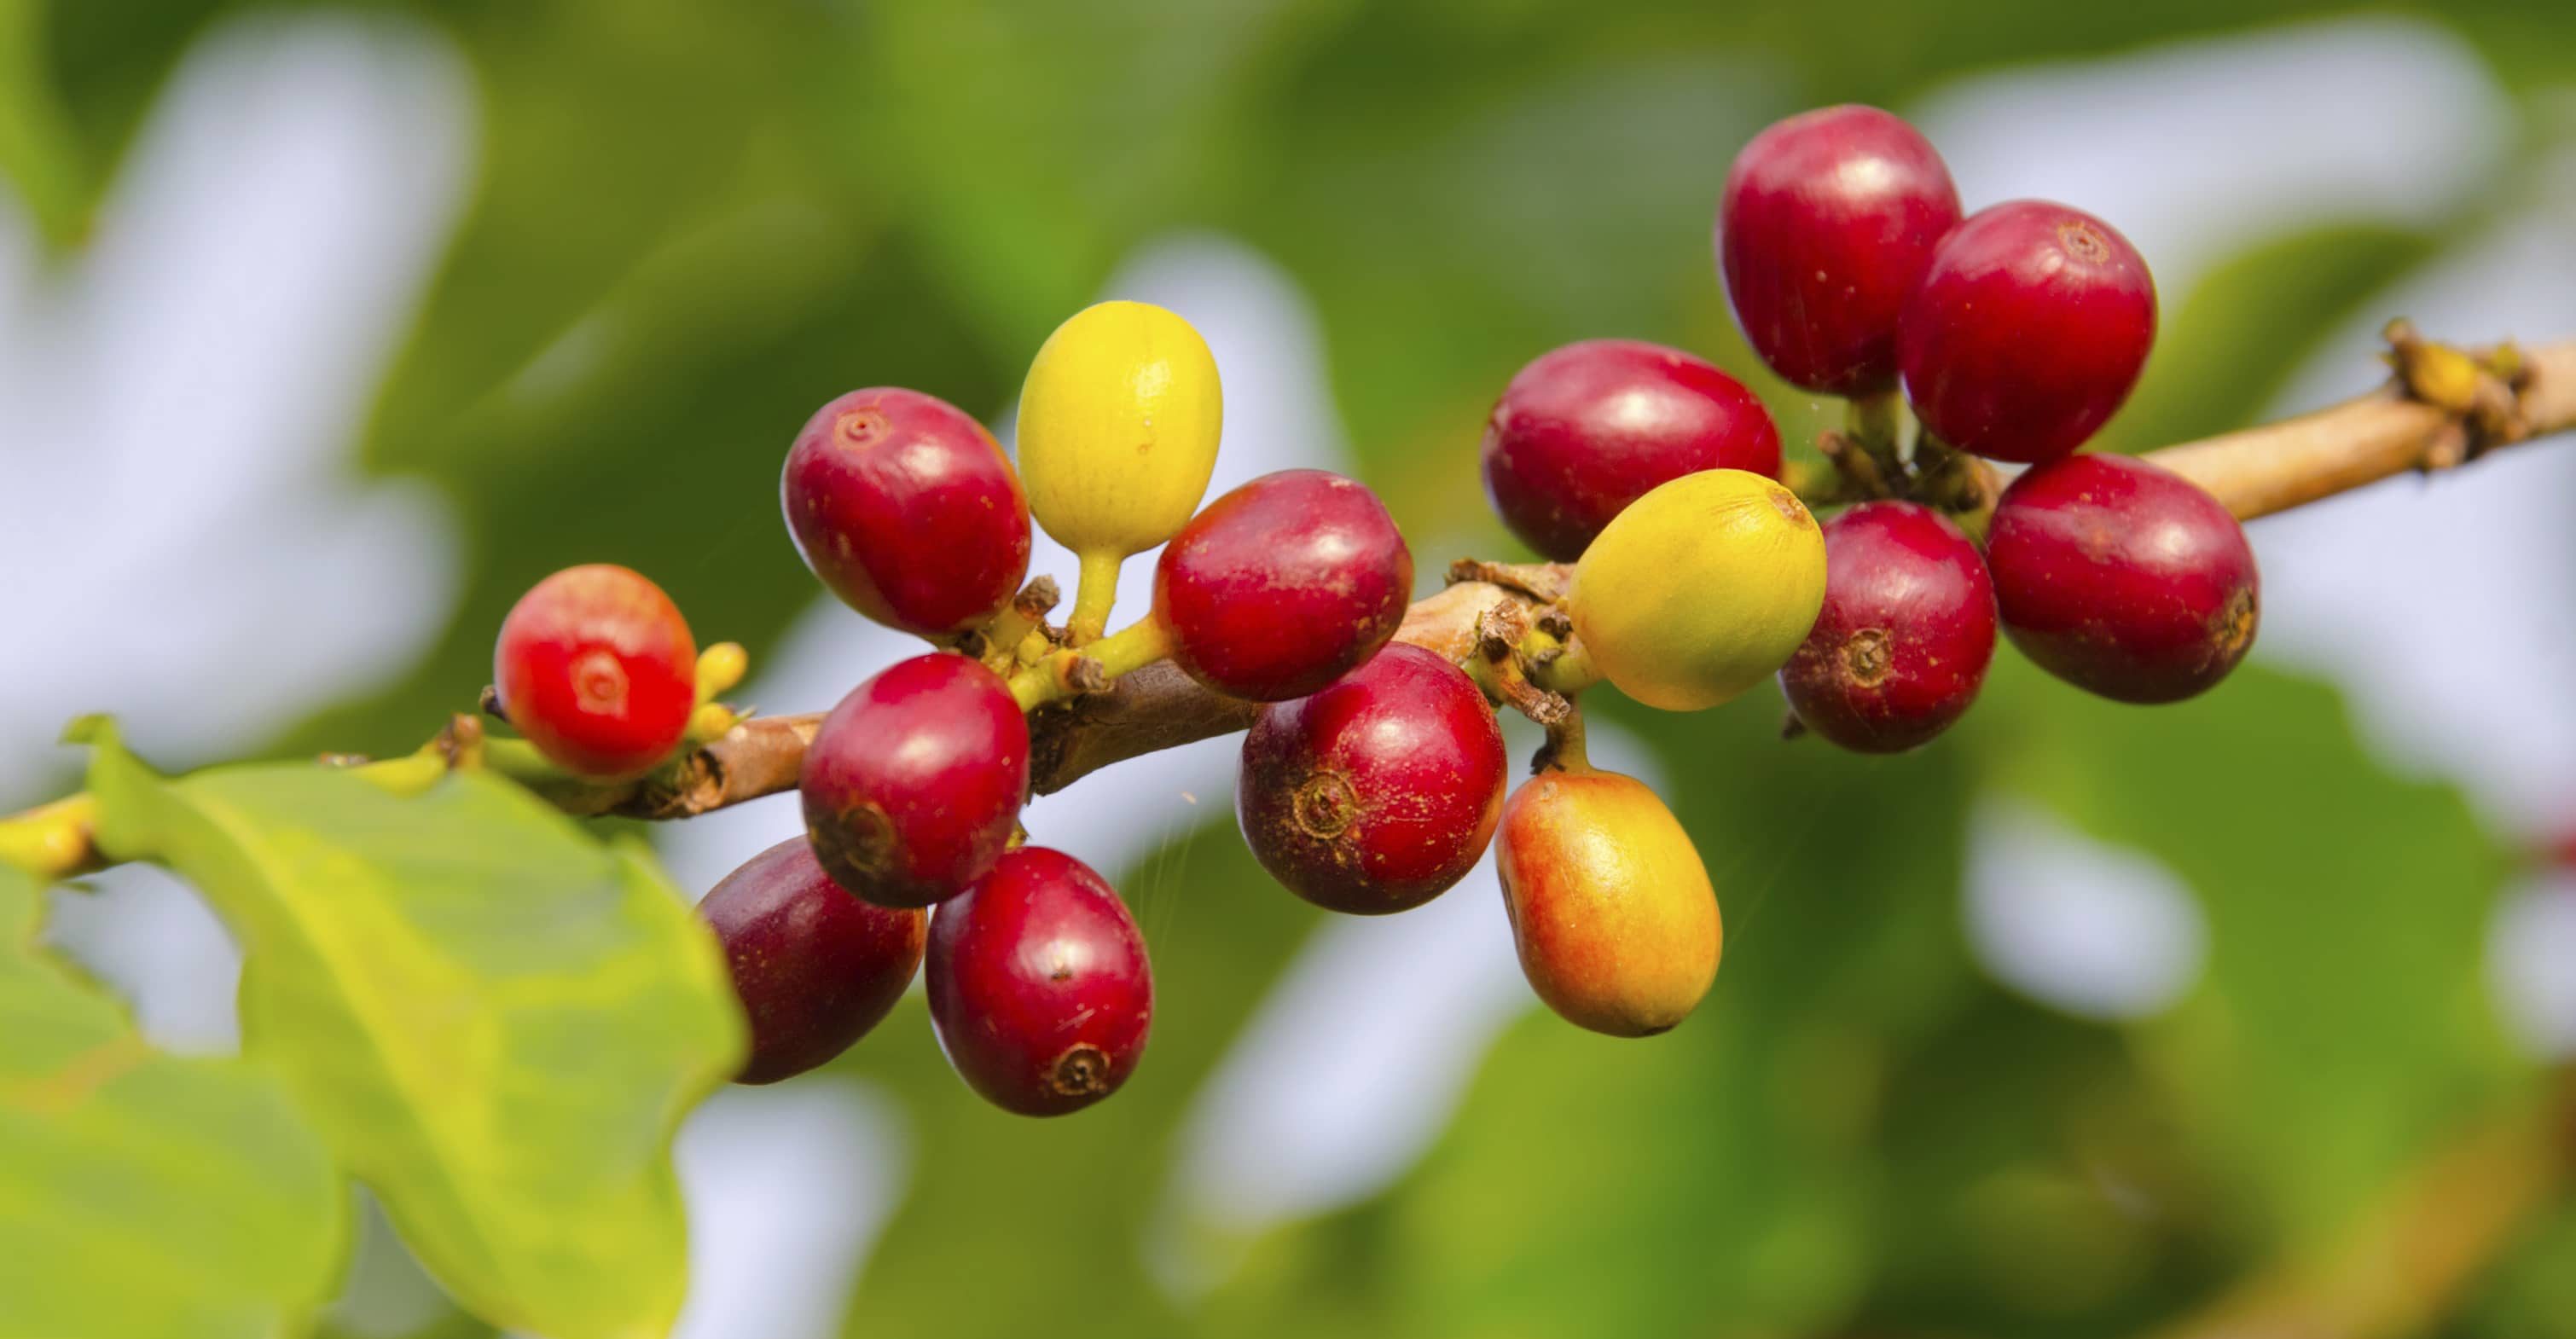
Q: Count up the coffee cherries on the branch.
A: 15